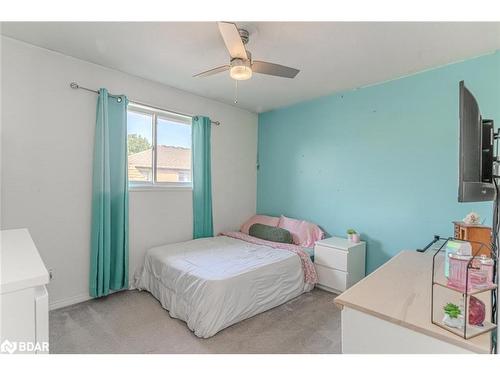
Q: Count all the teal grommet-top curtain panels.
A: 2